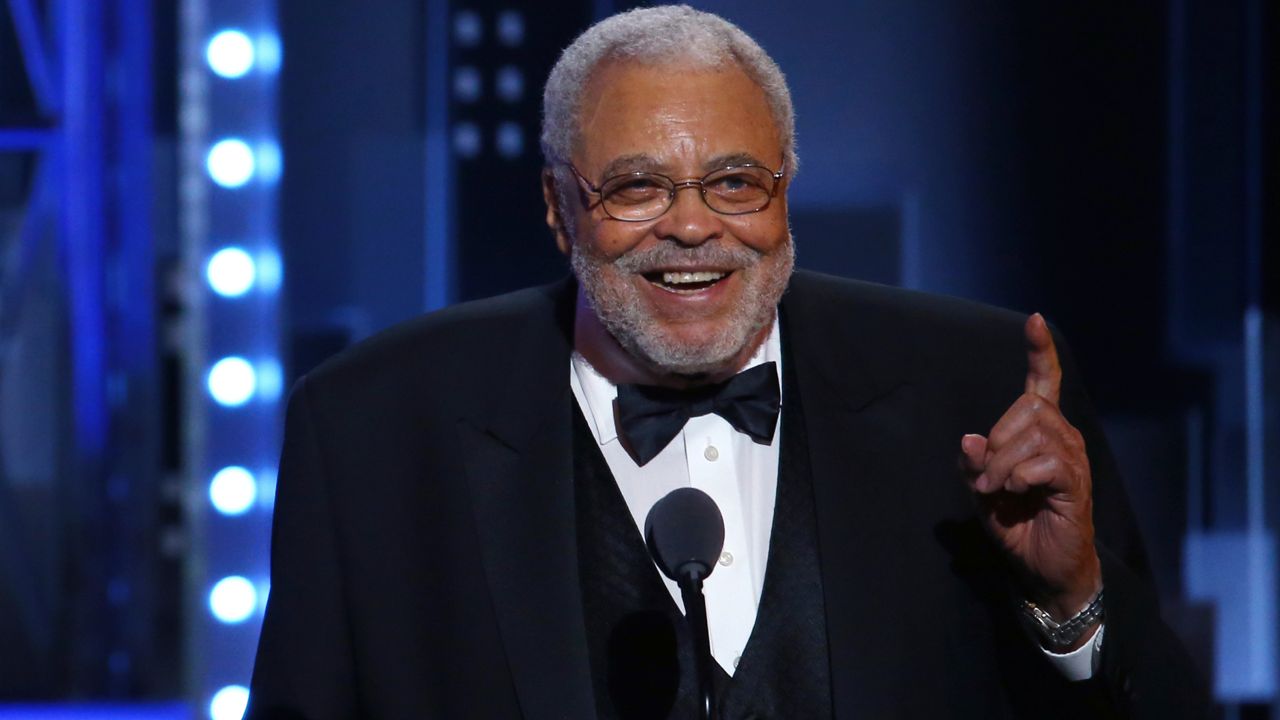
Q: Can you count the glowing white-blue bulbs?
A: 7